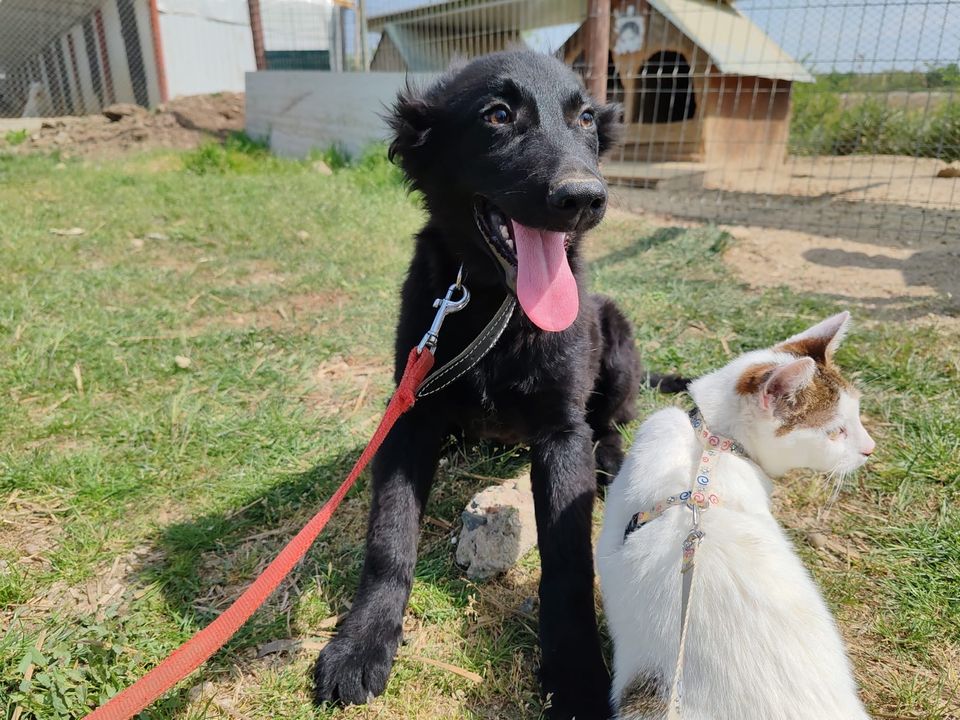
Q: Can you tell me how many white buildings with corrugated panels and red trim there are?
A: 1